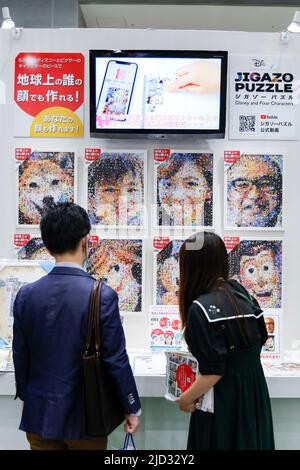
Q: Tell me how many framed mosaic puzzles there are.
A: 8